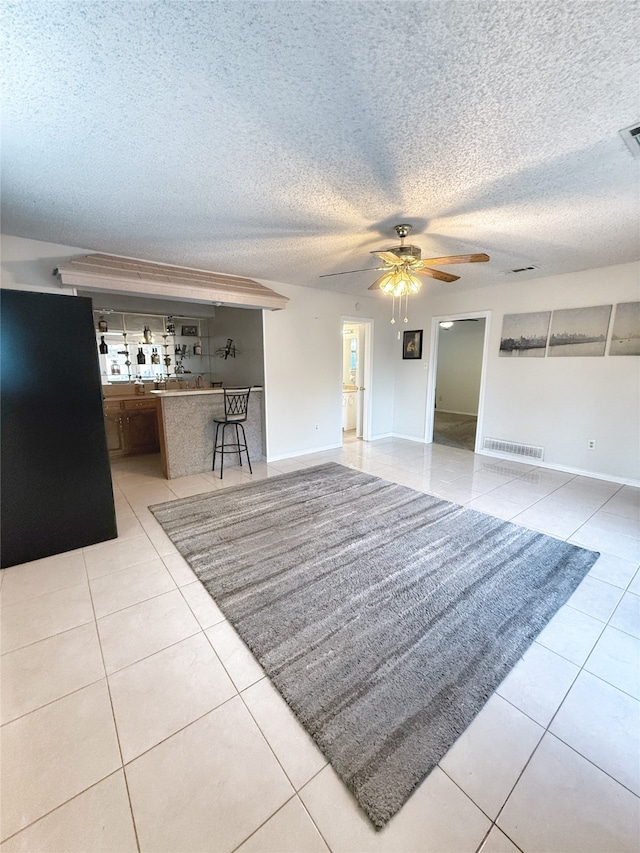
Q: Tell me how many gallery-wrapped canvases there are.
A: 3